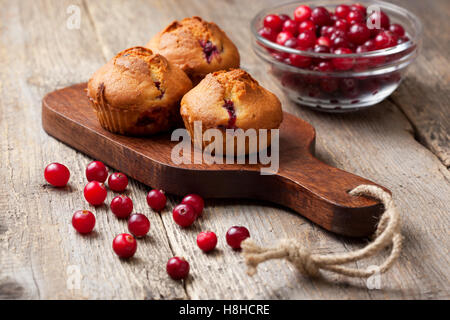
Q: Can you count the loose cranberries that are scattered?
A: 14